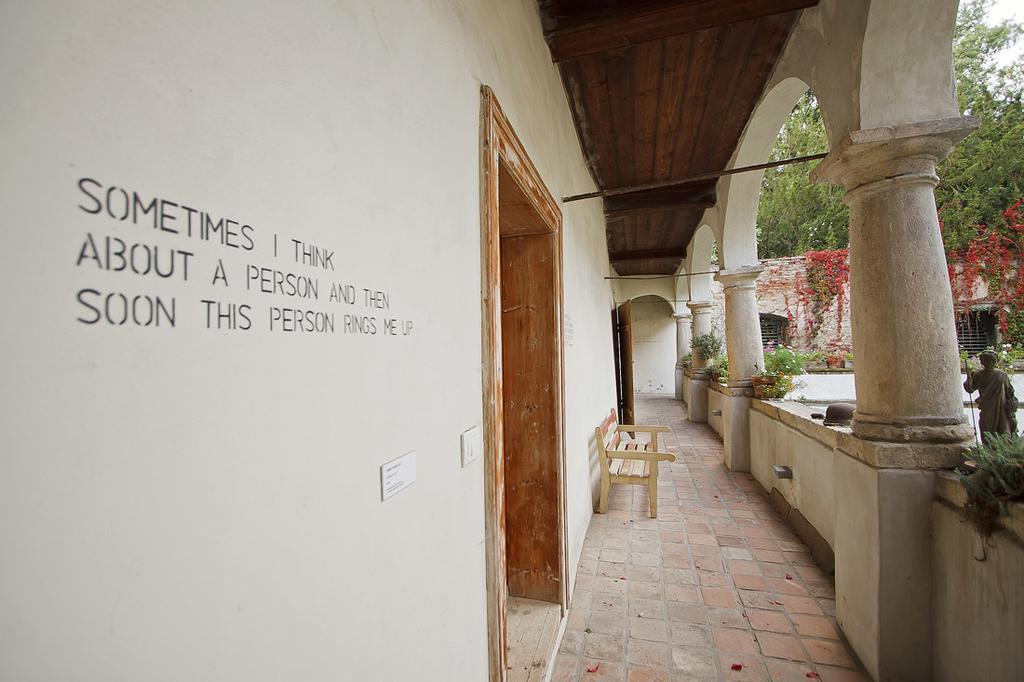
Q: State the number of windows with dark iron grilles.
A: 2